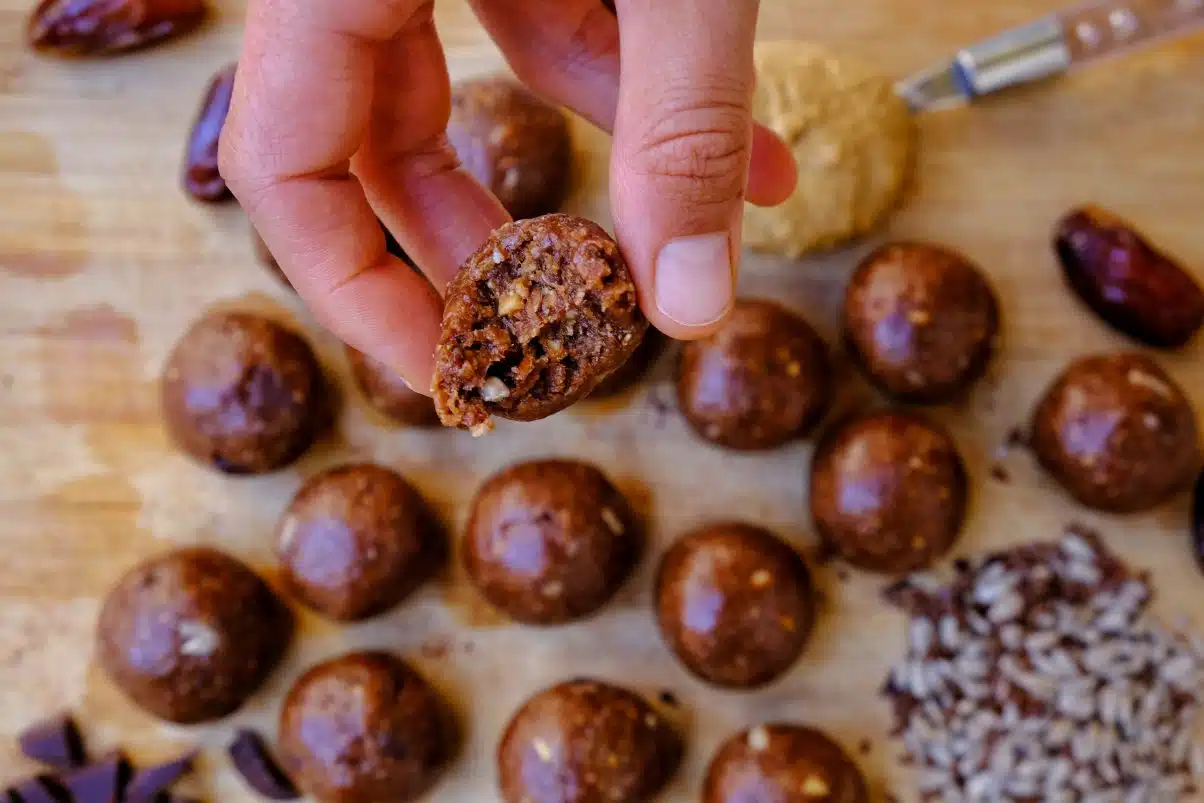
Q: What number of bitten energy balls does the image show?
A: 1